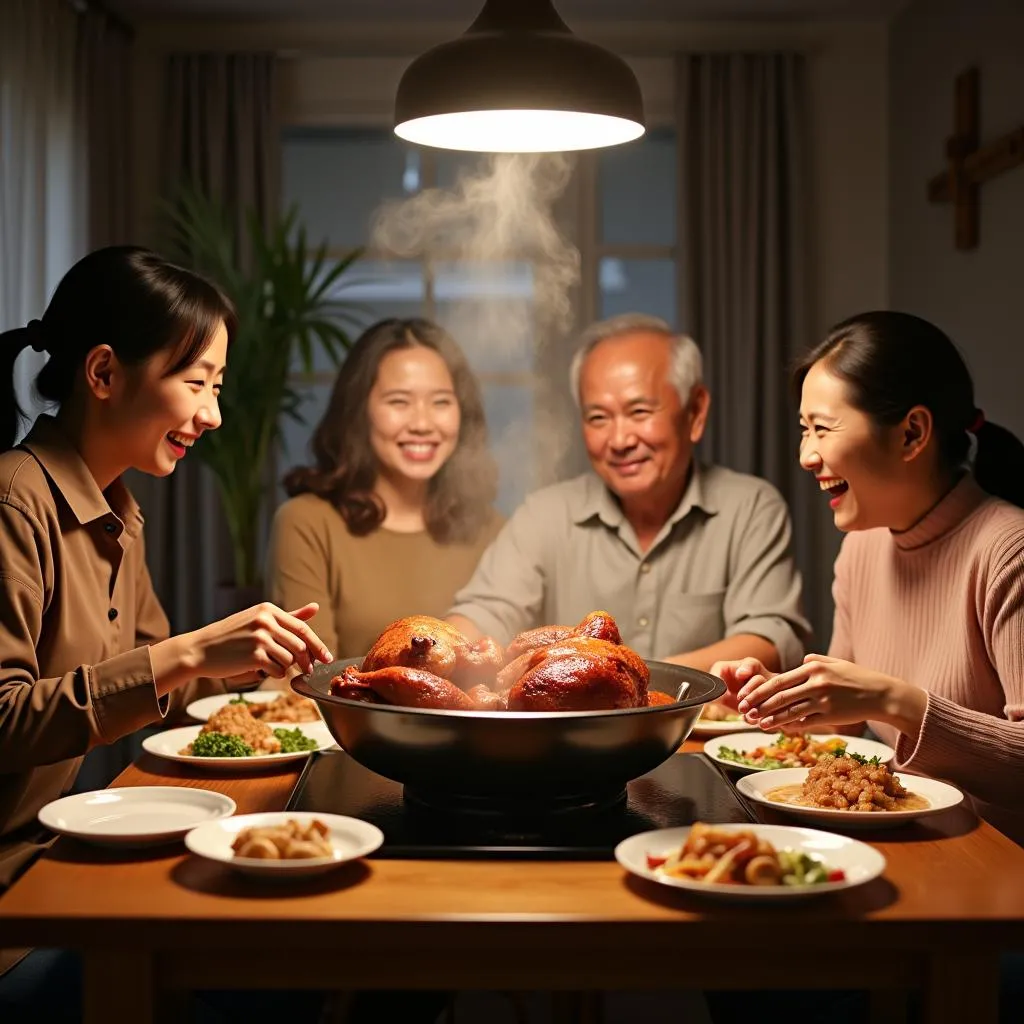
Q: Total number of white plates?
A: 8